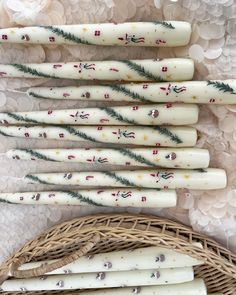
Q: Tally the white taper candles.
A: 11